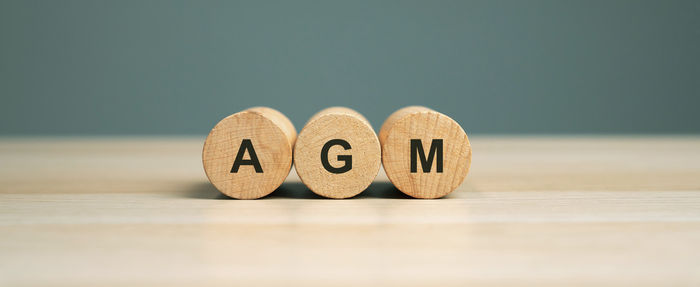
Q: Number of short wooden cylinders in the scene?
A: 3